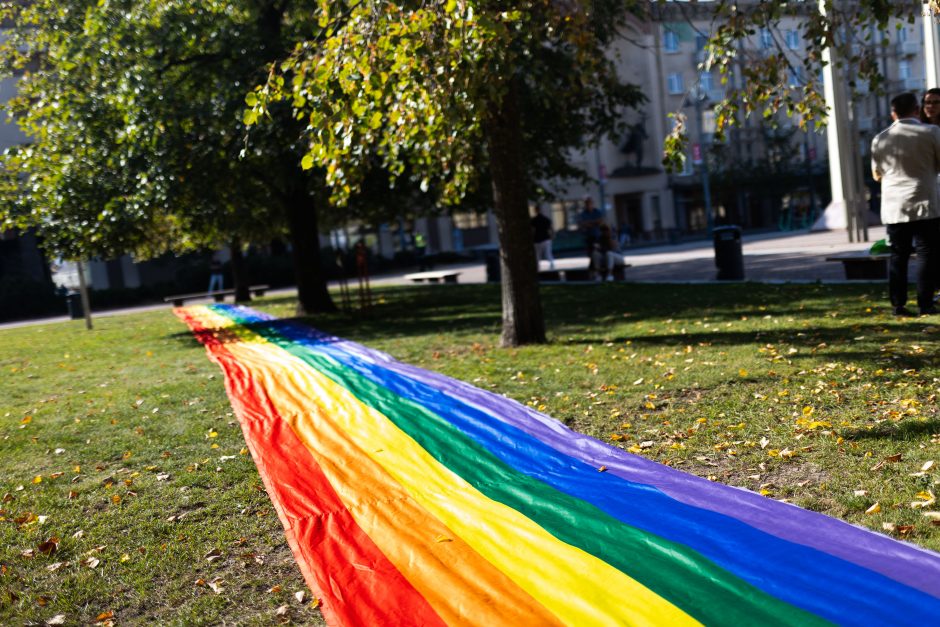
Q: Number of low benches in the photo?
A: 4